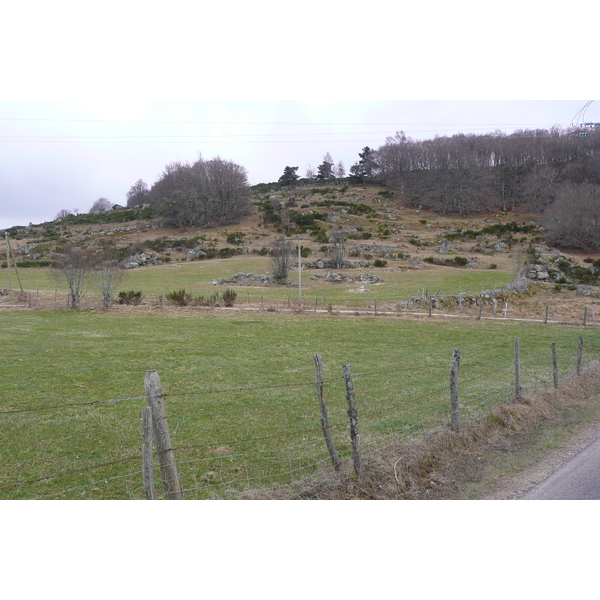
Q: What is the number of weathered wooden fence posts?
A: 8